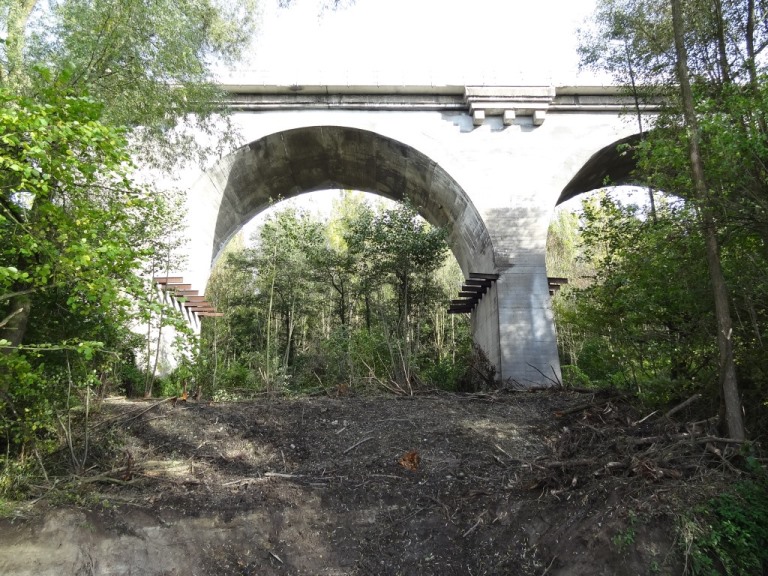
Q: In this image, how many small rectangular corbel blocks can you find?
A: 3